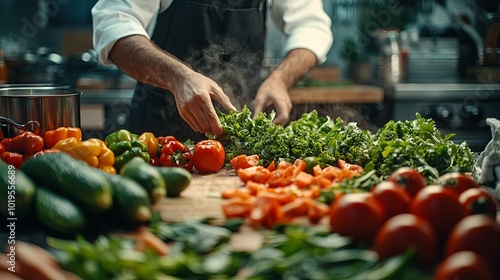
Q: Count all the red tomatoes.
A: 10